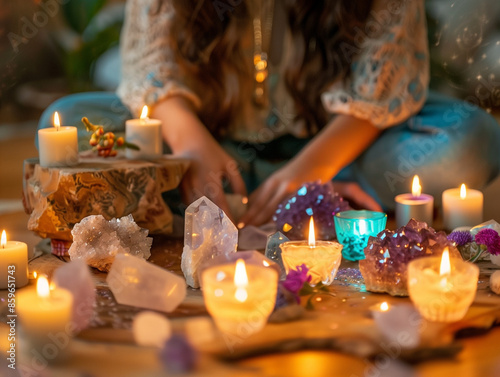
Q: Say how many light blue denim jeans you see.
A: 1